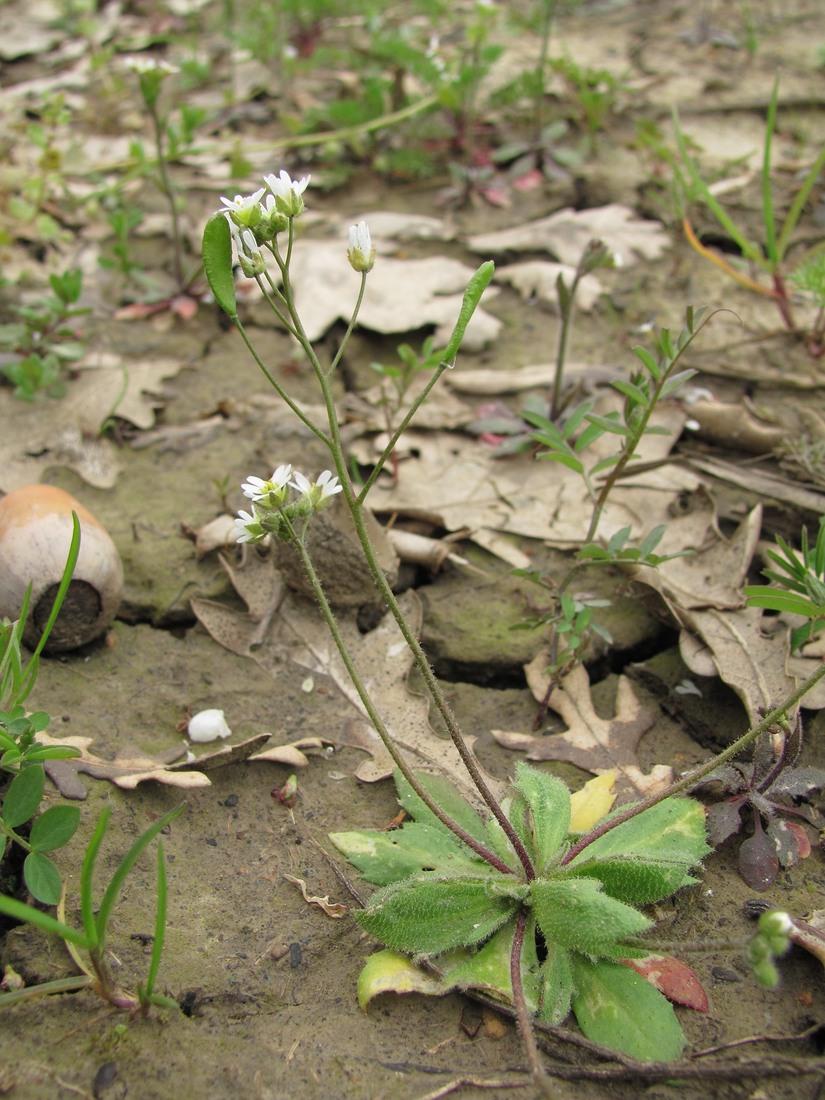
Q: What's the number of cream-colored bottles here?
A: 0